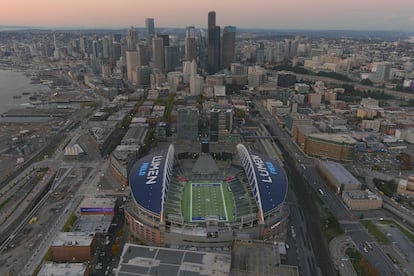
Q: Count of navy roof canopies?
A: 2